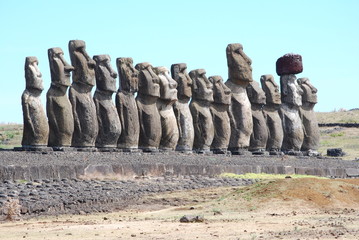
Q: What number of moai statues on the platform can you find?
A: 15